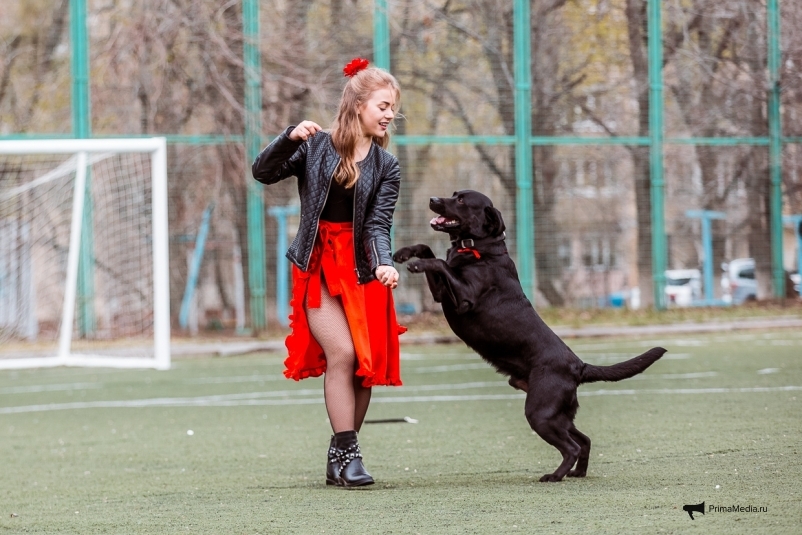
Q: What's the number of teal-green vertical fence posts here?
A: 6